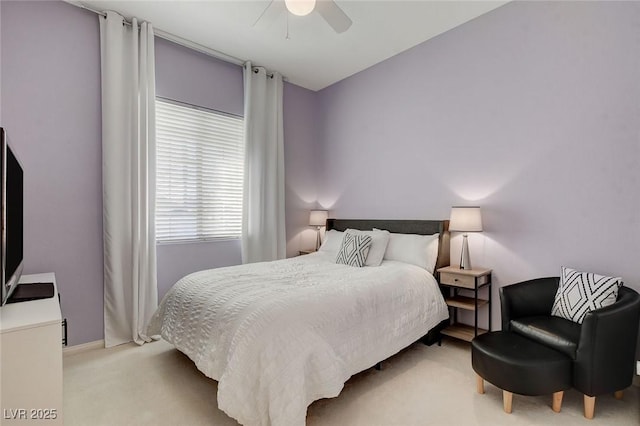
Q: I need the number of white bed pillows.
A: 3